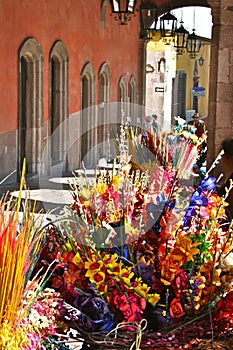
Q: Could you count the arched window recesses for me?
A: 6